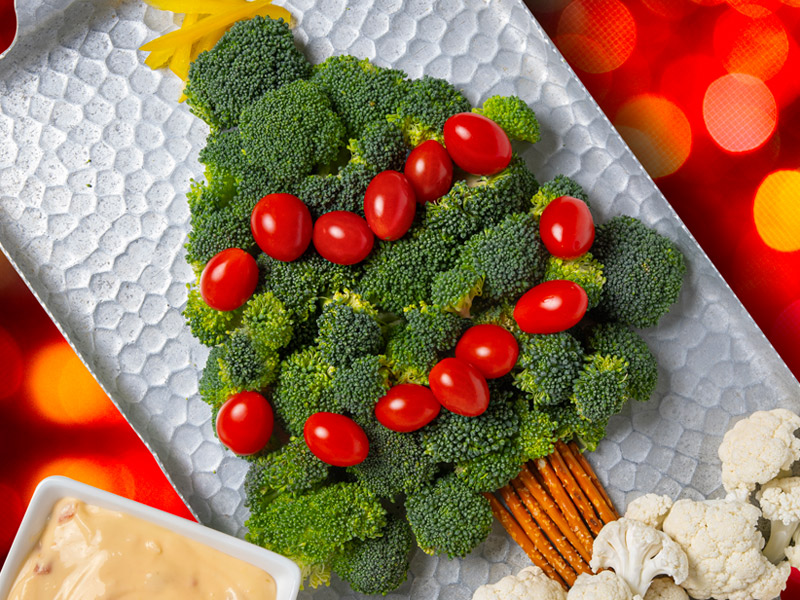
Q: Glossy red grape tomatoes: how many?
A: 13